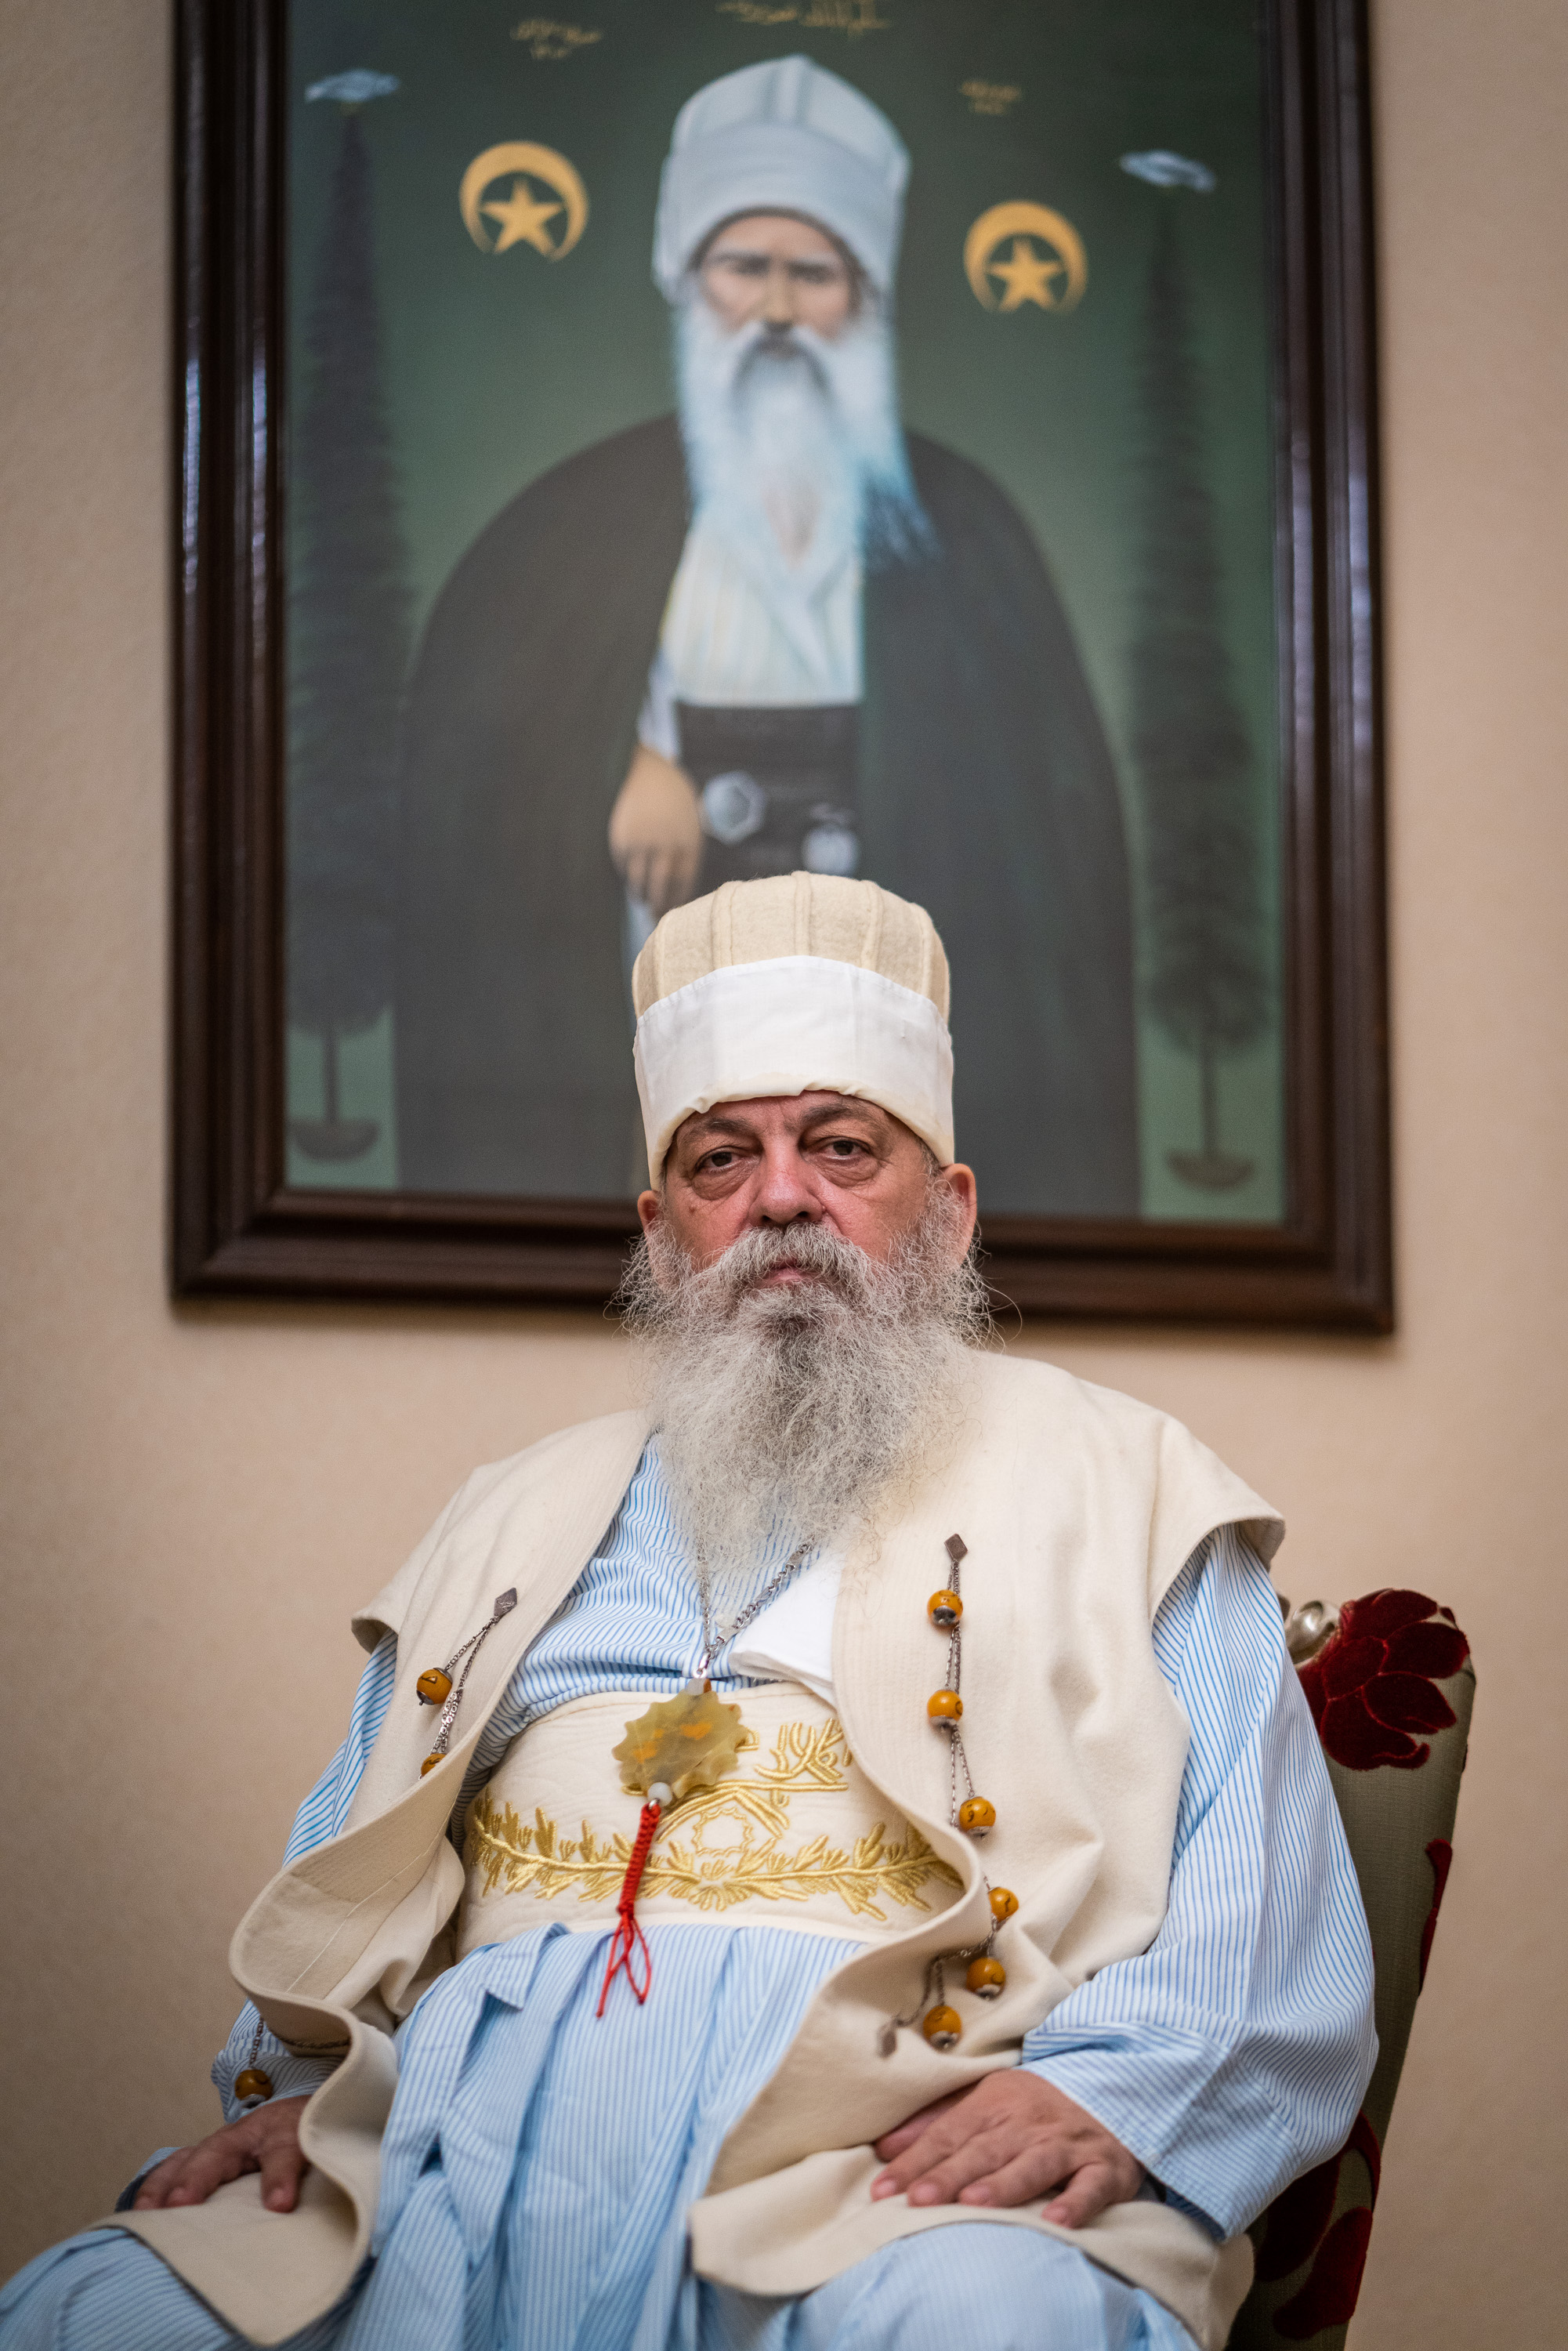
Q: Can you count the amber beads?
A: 9